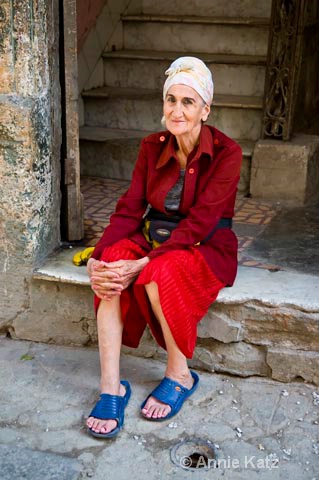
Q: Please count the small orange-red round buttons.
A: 3